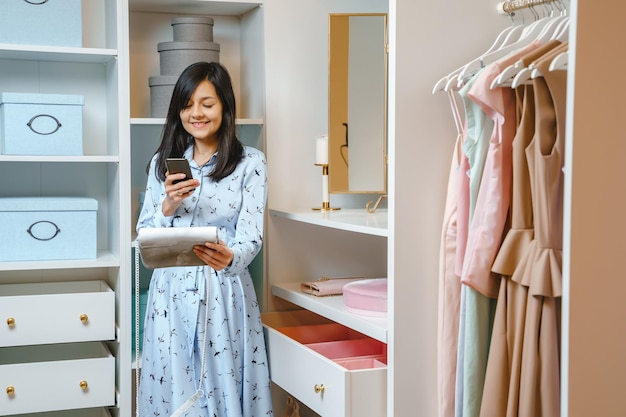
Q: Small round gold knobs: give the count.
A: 5